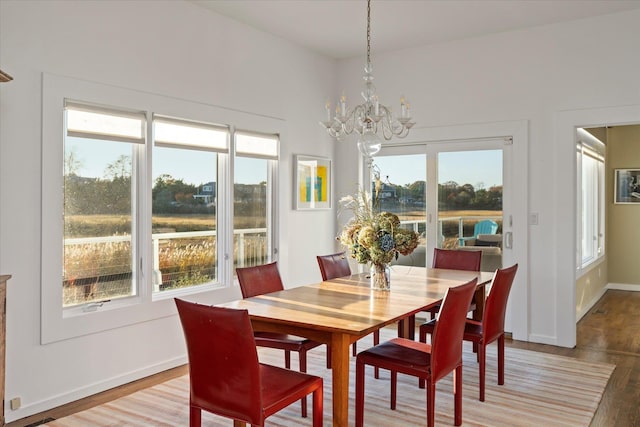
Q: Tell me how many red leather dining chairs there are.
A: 6